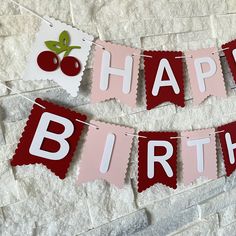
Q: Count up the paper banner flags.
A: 10